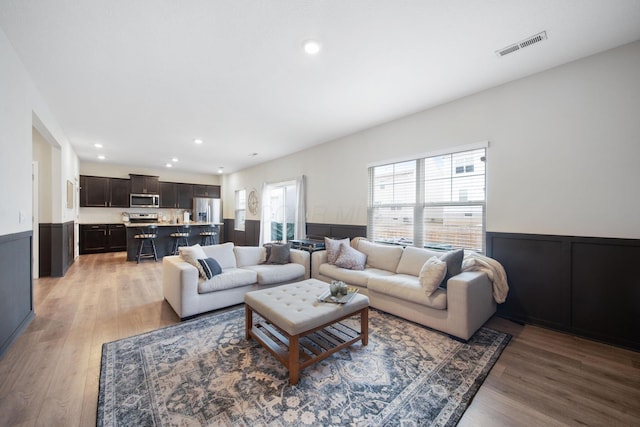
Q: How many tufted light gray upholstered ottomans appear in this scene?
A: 1